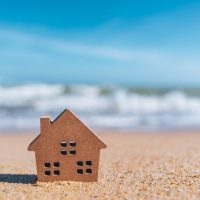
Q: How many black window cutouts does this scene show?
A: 12